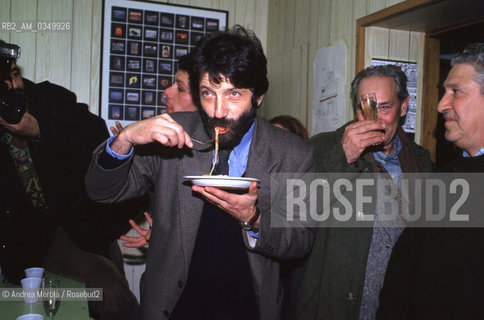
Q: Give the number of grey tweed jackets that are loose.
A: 1